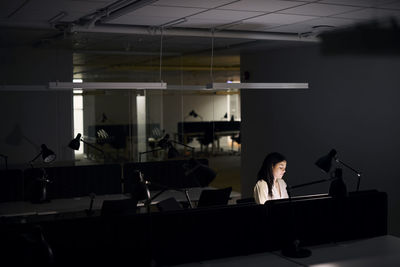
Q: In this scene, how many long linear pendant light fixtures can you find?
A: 2